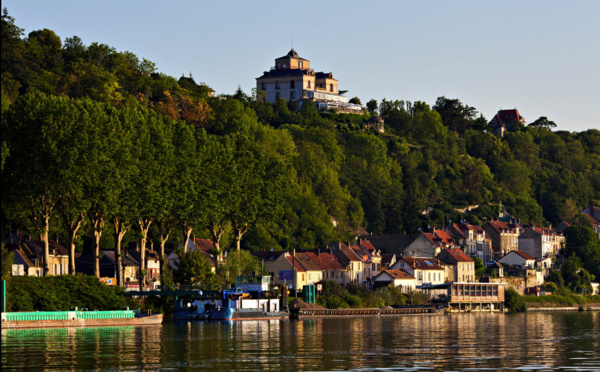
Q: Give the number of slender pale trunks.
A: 9